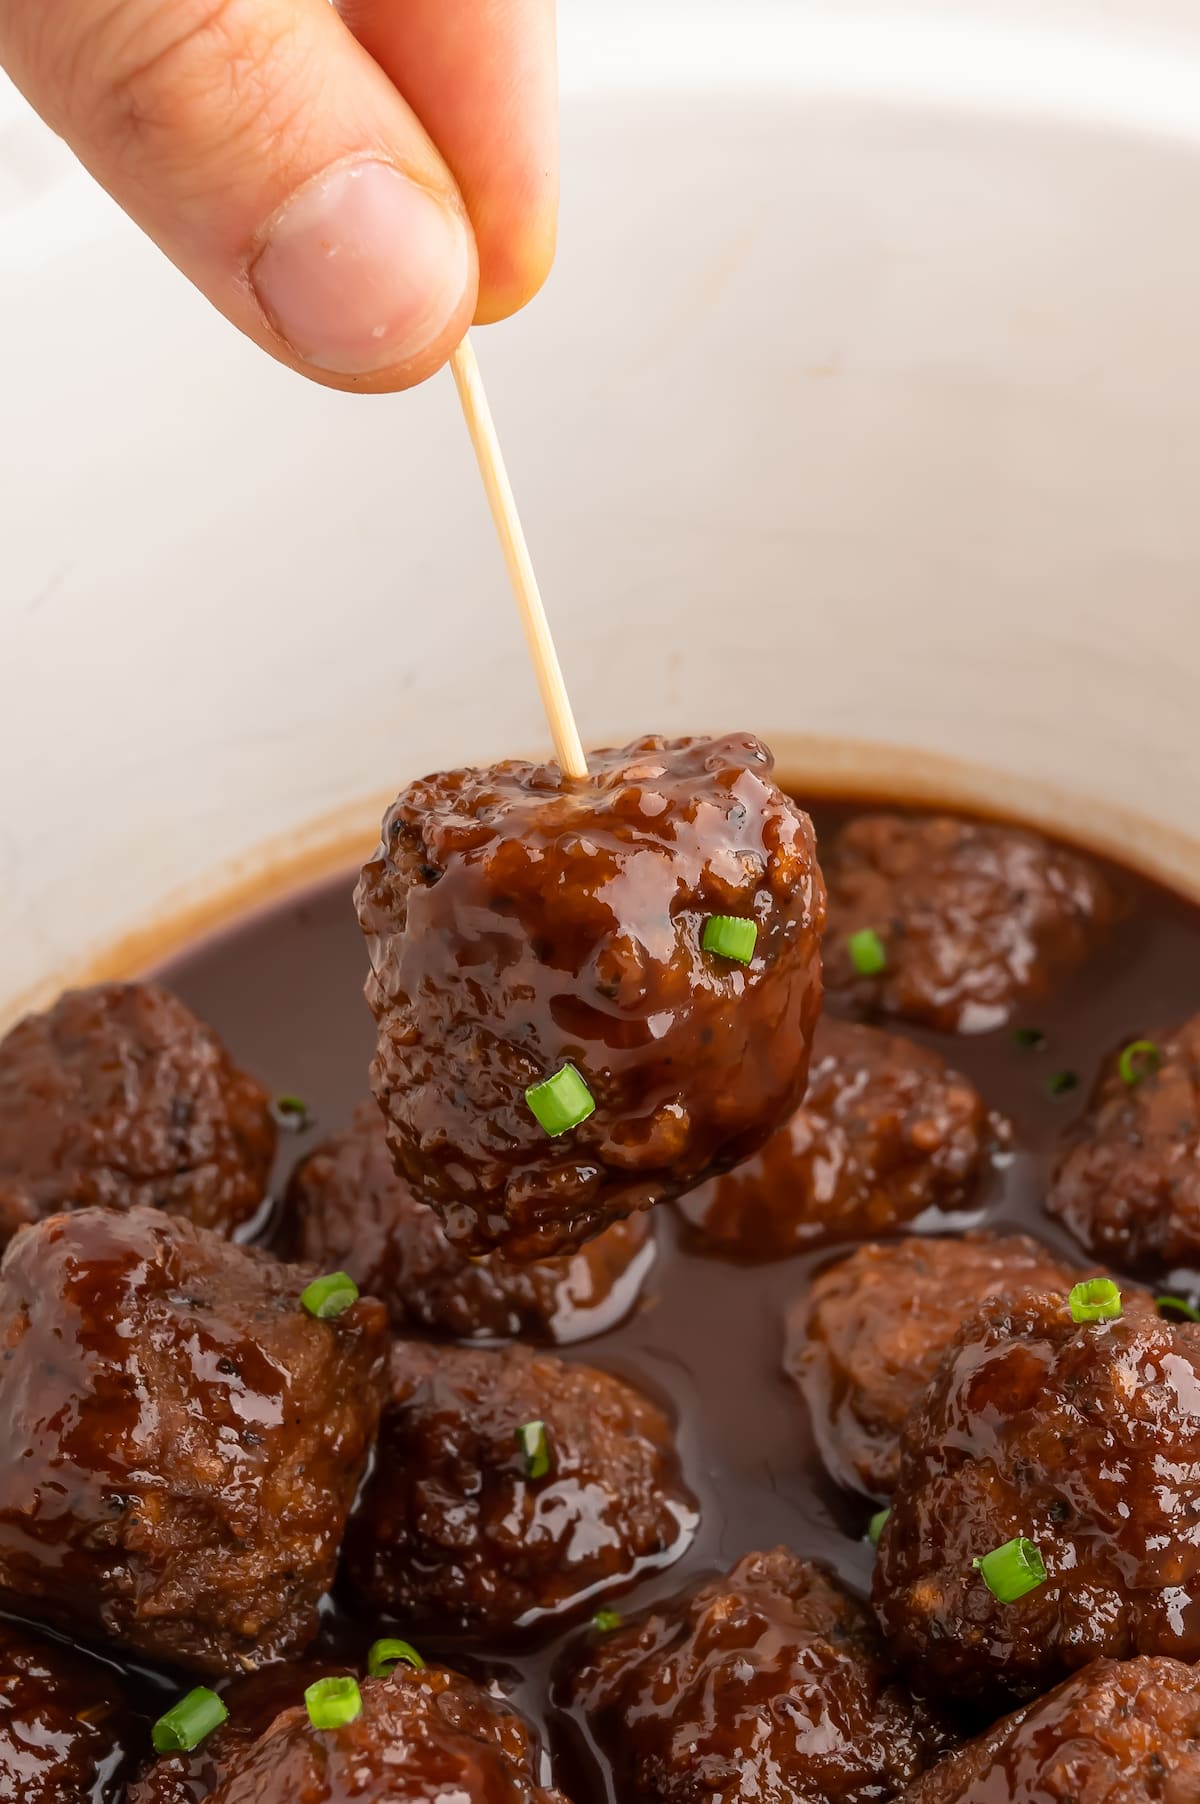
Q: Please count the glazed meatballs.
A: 14